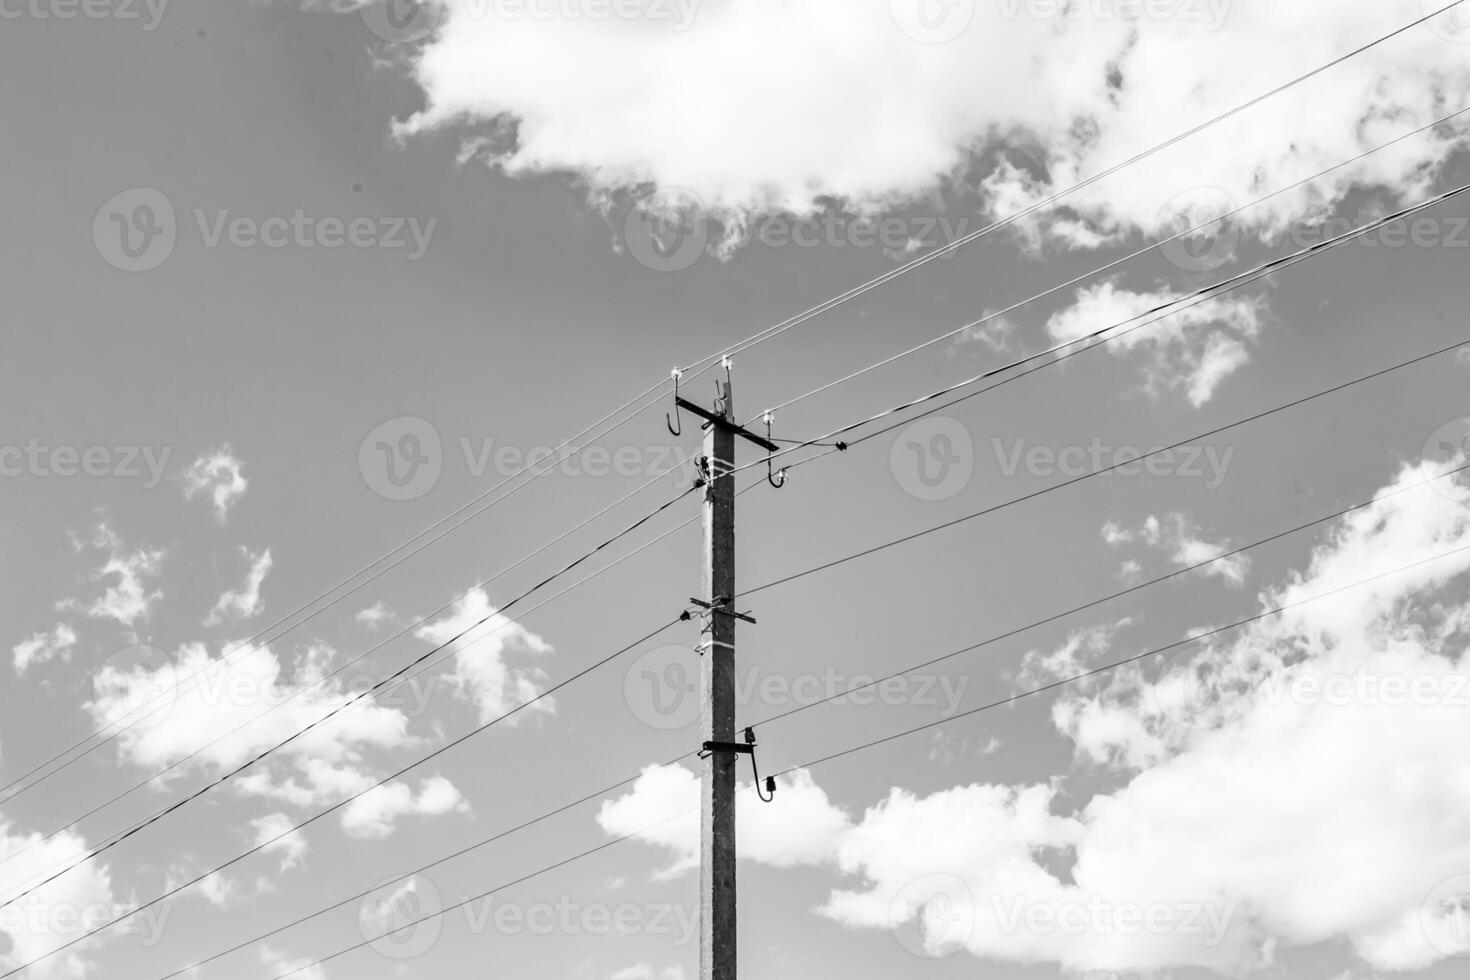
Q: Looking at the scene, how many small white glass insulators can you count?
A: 4